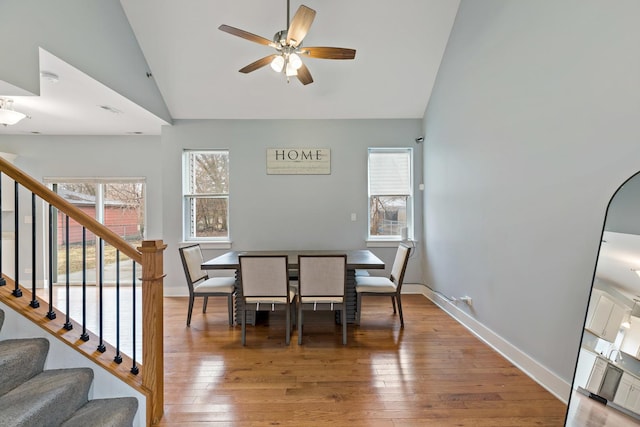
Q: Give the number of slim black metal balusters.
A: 9